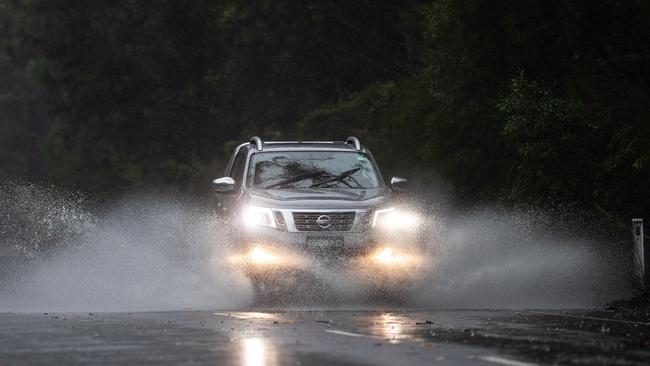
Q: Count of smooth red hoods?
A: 0